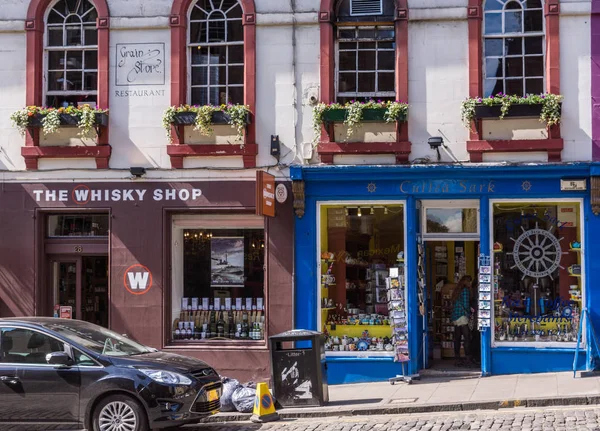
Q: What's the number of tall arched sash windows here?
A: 4